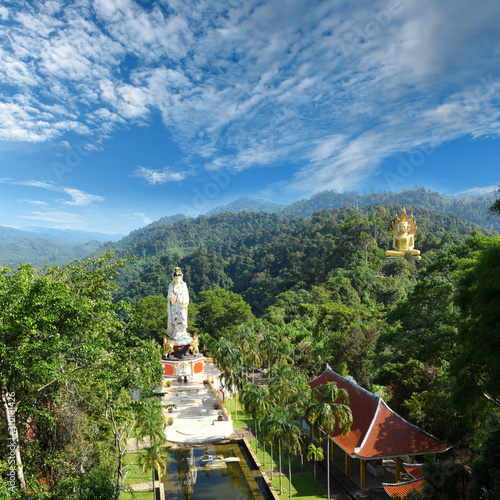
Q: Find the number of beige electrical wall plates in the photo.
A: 0